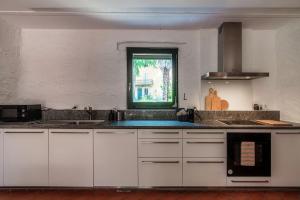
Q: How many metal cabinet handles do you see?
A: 11